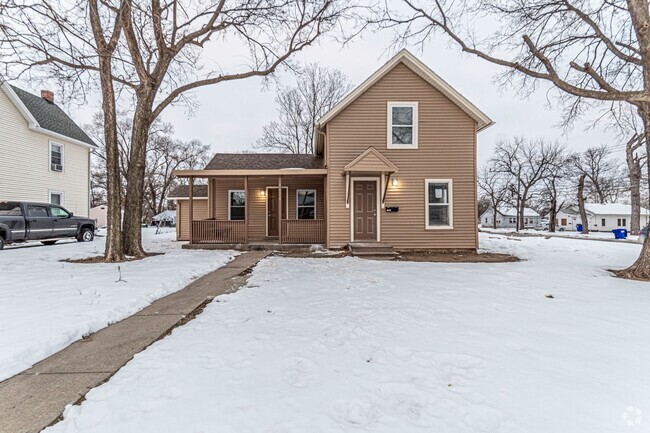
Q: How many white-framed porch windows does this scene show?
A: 2